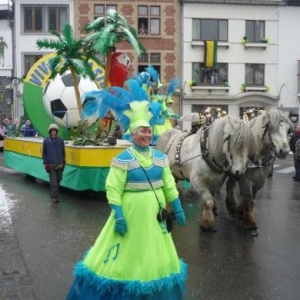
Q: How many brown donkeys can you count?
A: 0